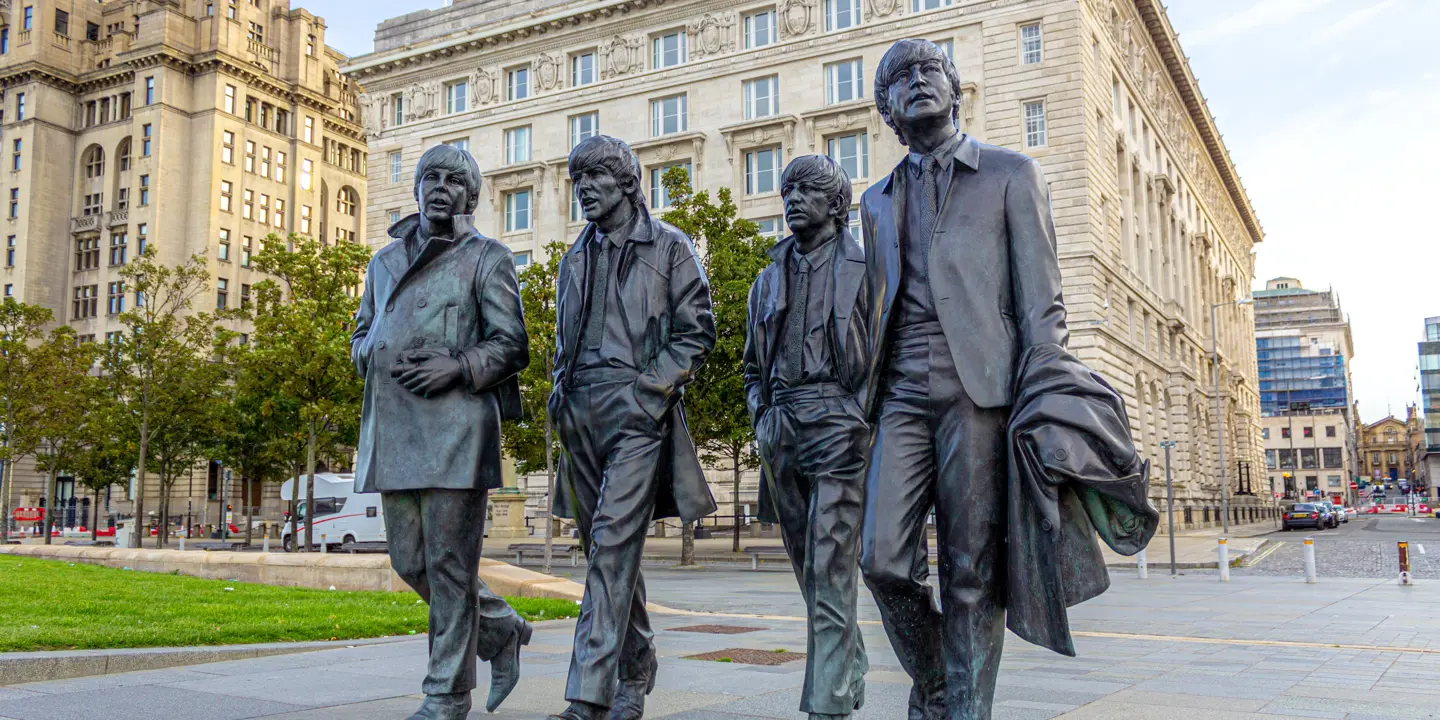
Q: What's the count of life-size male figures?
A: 4